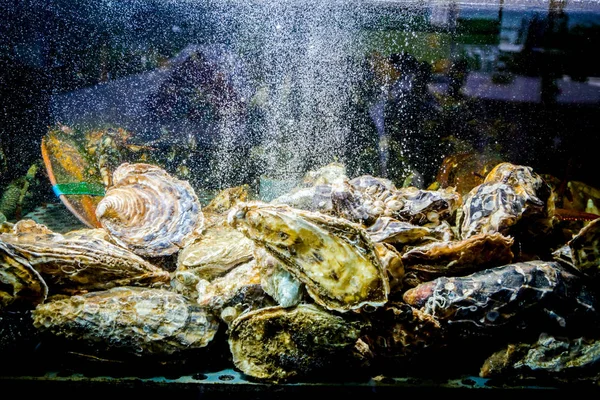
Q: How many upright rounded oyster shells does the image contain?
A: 1